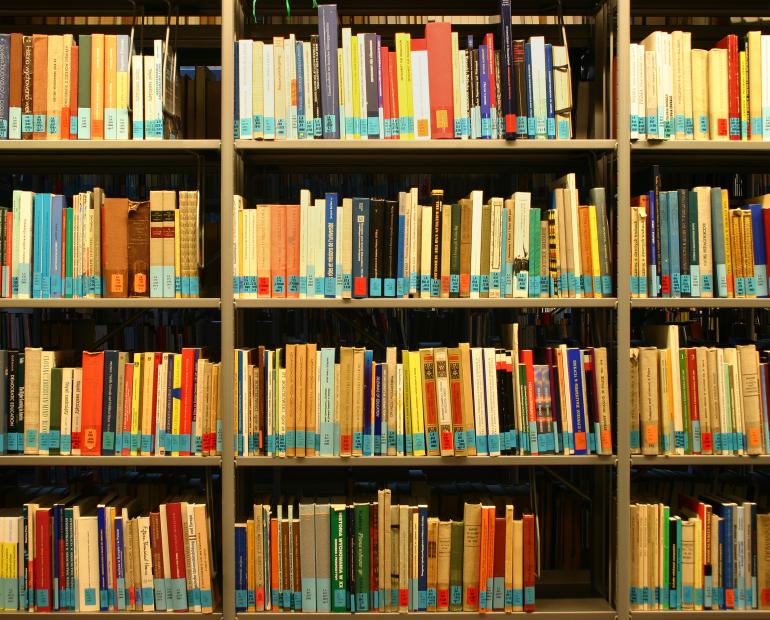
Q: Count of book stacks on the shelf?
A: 12